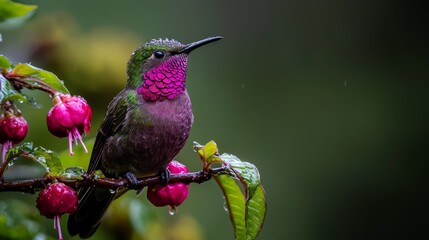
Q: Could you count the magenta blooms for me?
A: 4